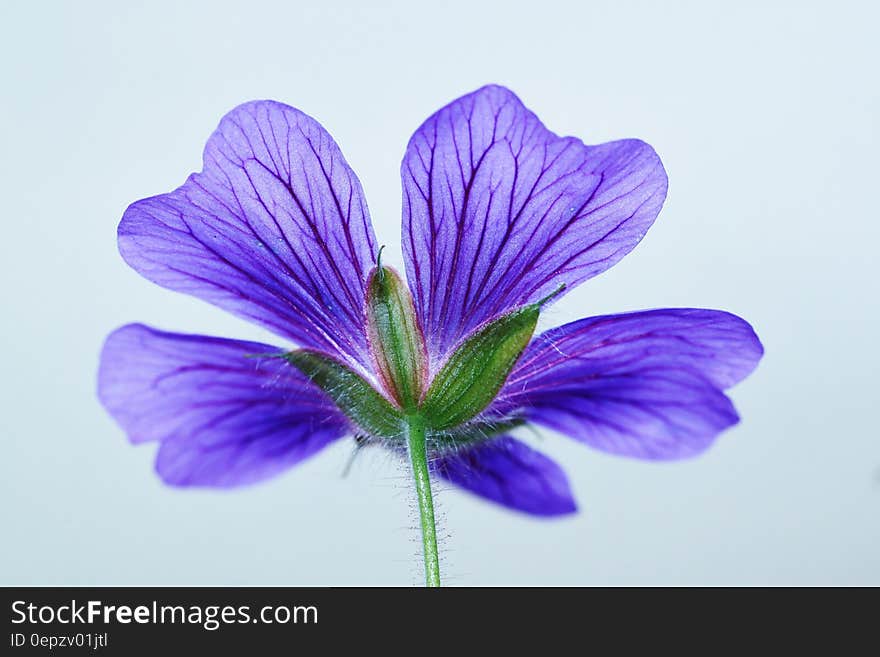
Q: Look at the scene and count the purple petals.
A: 5